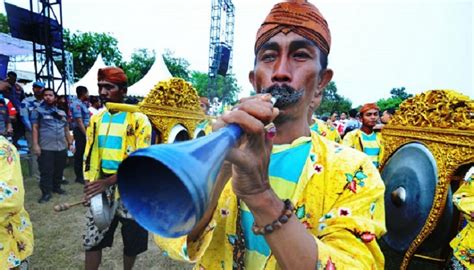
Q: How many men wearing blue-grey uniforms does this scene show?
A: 3